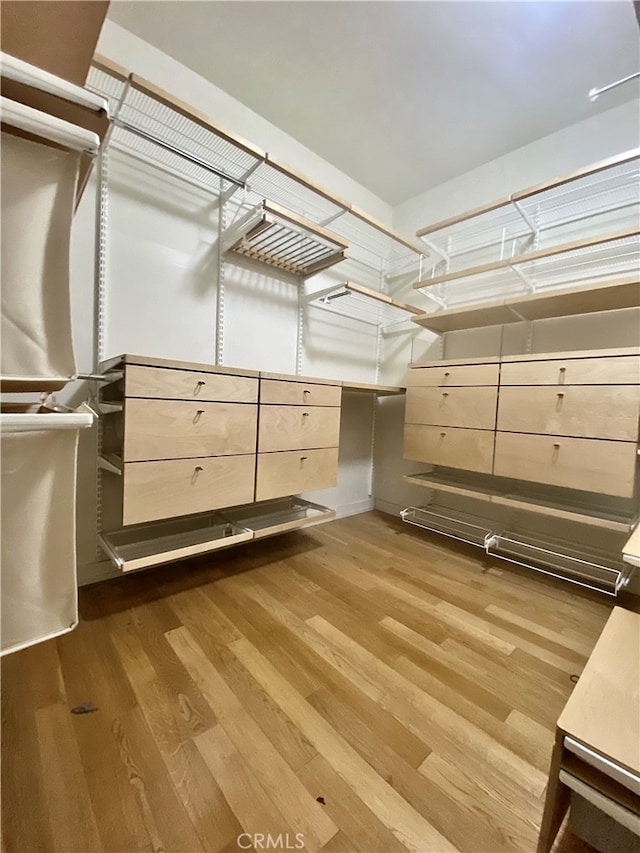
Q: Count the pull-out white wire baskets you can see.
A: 2